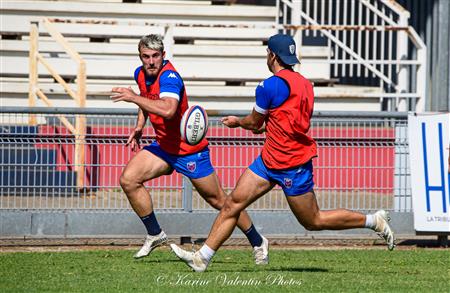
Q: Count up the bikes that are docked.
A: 0